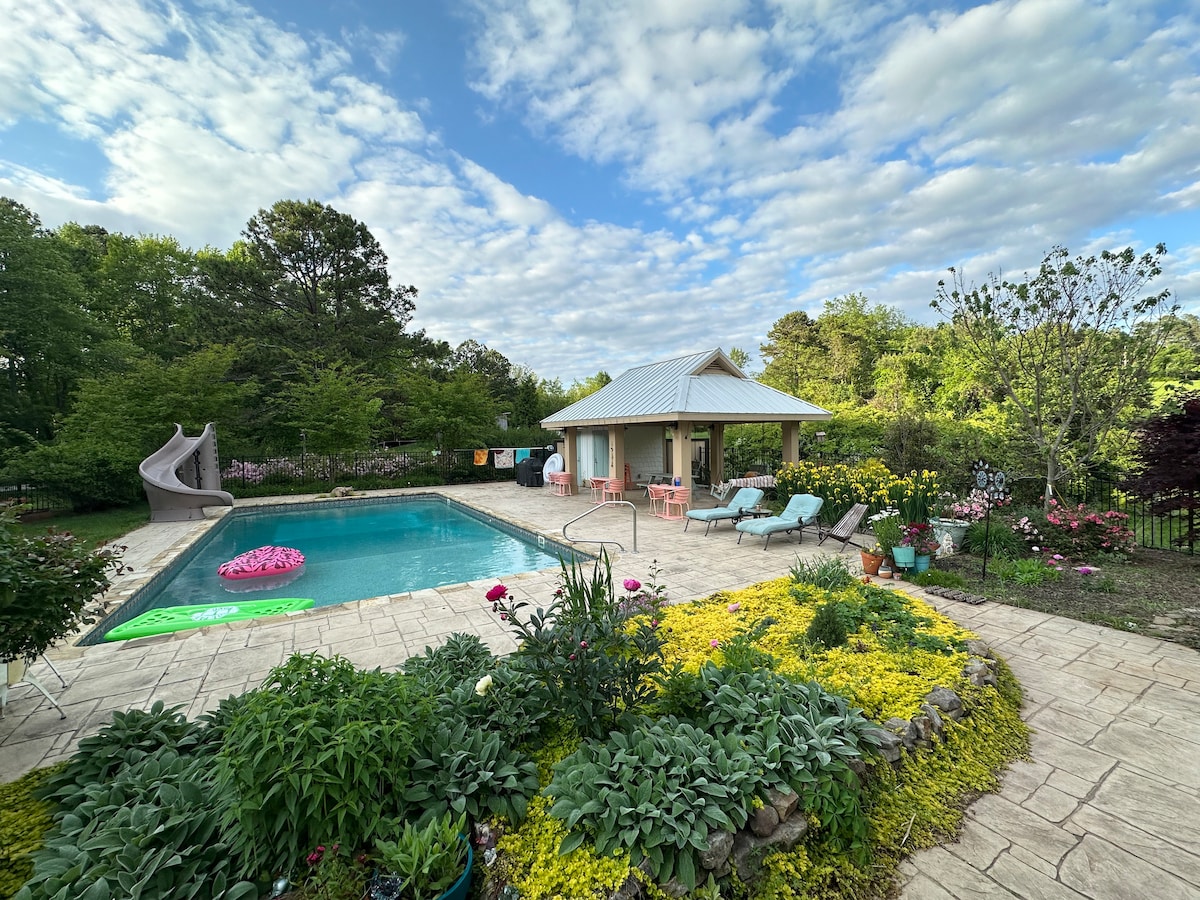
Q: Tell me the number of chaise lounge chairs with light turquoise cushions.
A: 2